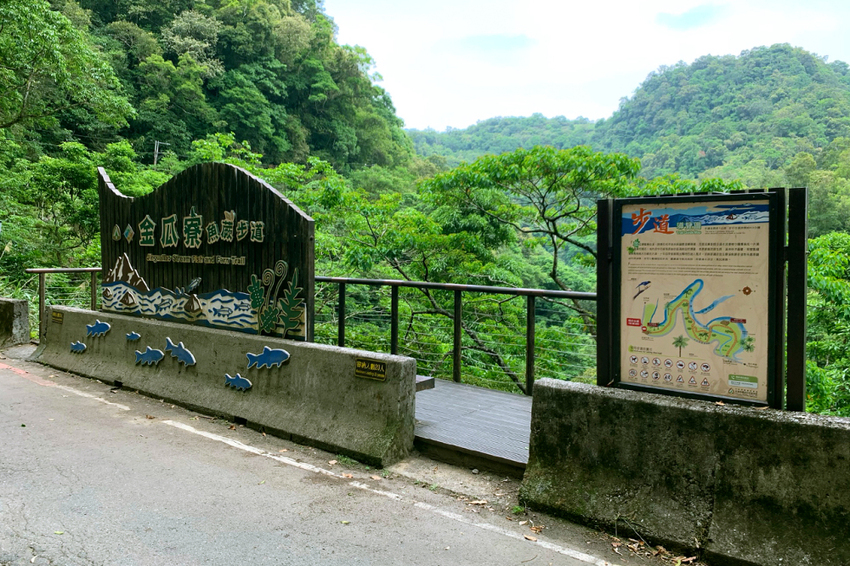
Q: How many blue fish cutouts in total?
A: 7